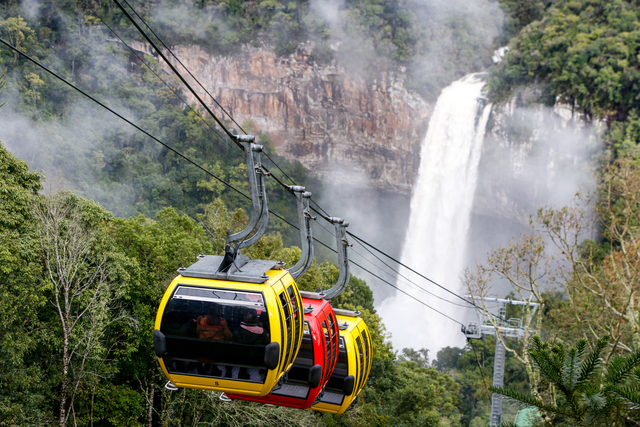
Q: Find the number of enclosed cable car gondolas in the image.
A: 3